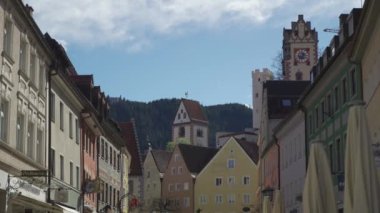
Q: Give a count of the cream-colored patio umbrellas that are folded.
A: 4